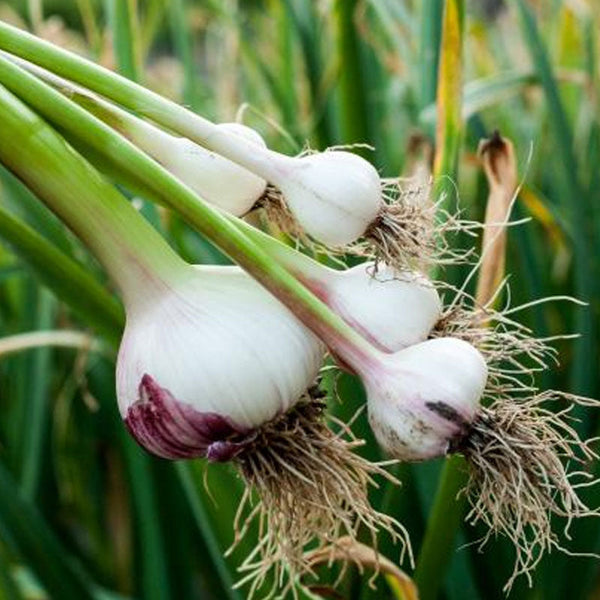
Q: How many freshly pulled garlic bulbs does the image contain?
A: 5